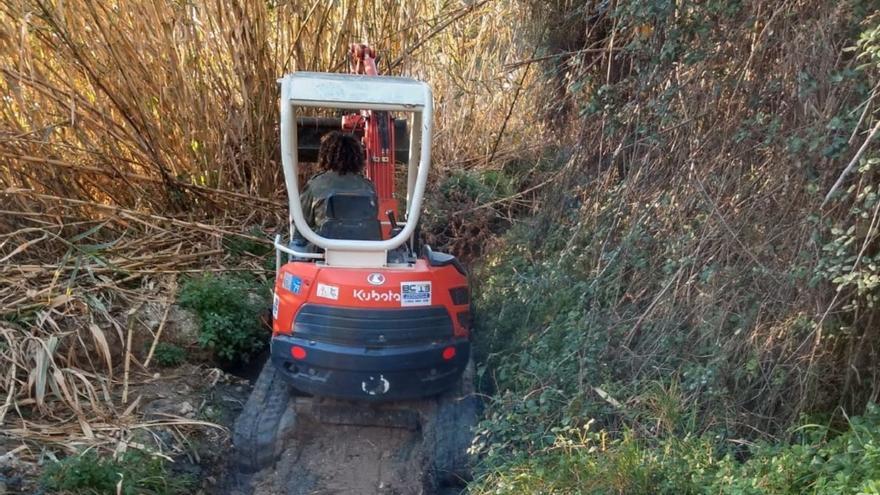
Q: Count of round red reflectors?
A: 2